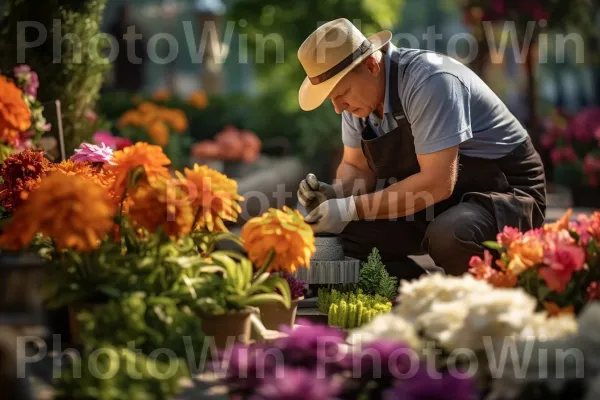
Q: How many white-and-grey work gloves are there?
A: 2